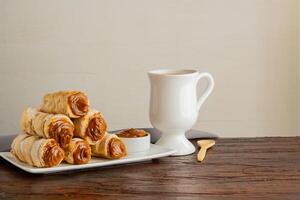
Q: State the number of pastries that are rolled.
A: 6